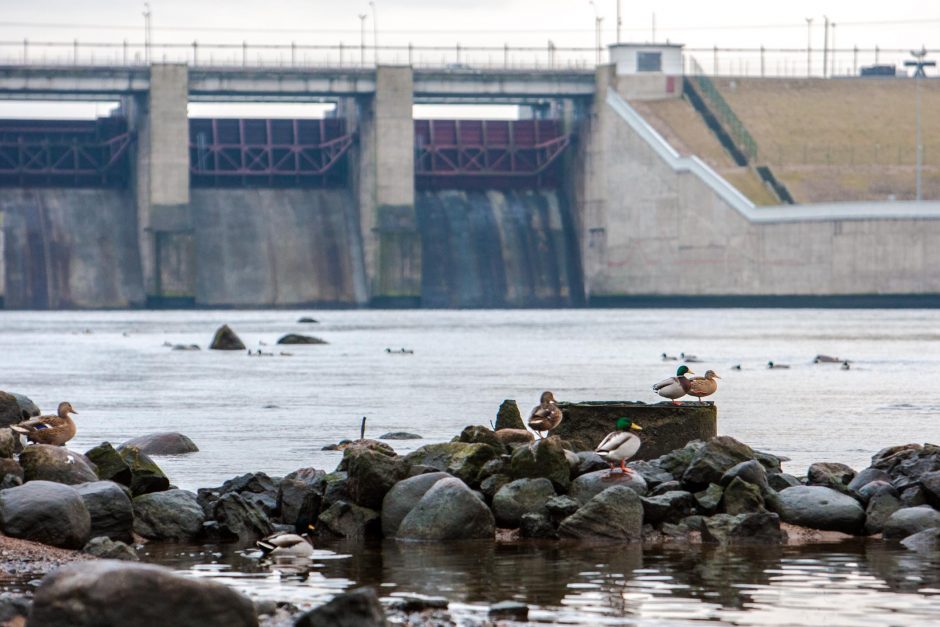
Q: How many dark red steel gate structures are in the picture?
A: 3